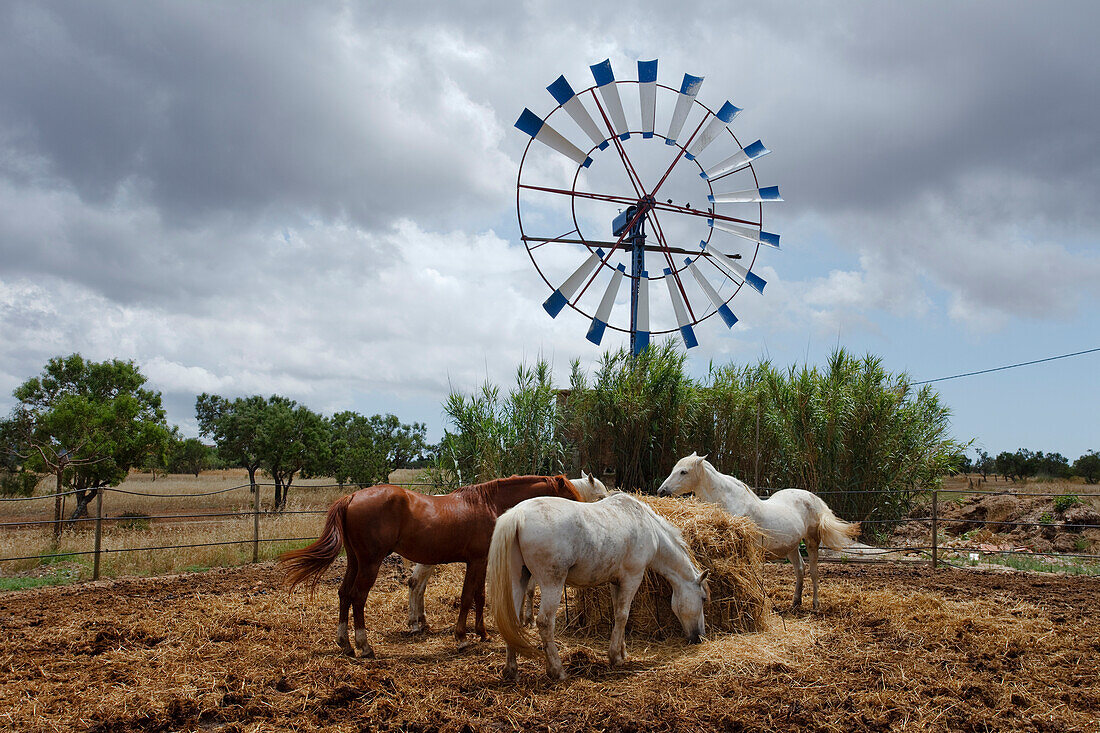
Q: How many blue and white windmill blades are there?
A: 15